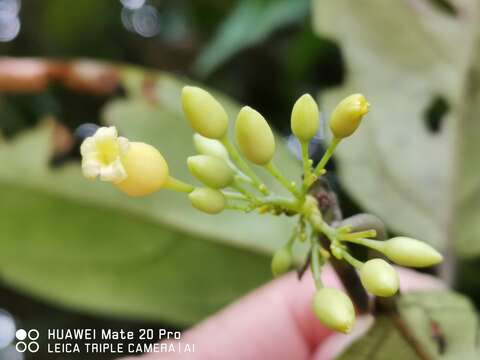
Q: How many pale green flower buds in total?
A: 11